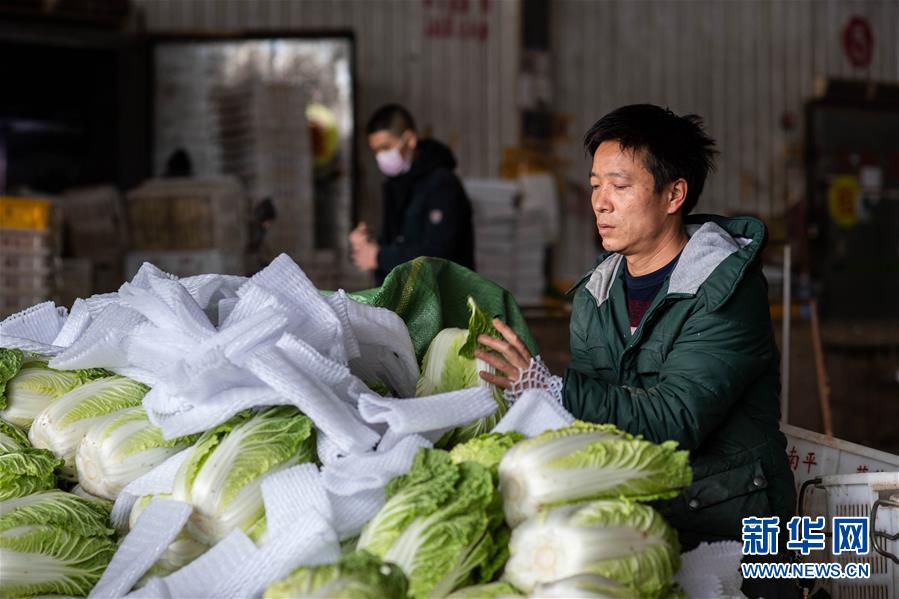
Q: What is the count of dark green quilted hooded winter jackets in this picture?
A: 1